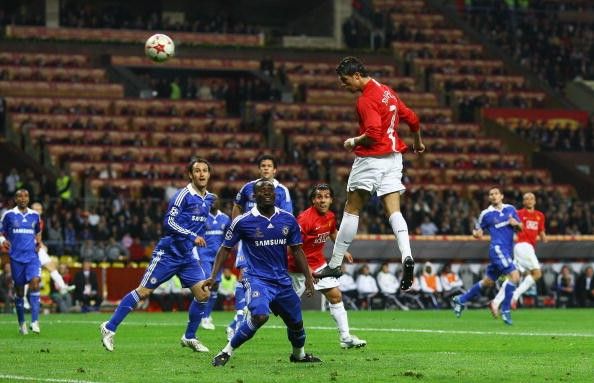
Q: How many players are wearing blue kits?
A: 6